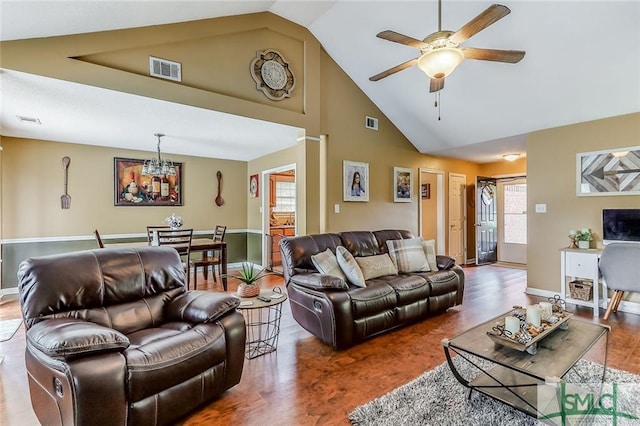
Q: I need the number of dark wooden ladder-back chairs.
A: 4